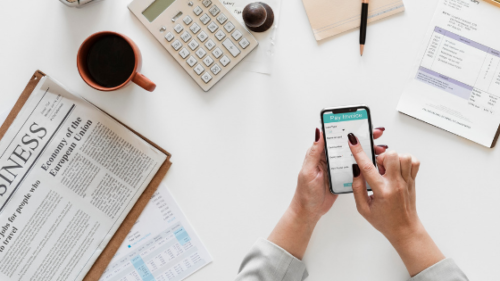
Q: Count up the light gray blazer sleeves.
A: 2